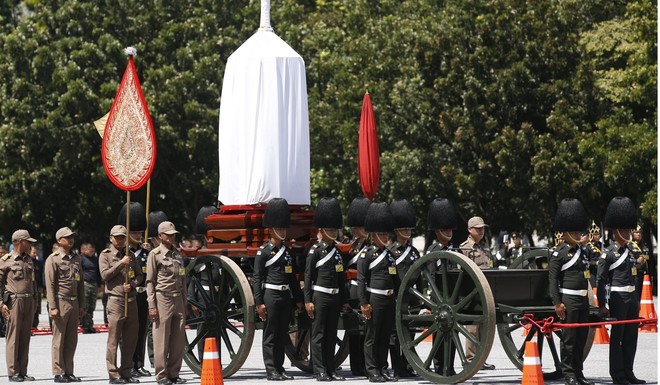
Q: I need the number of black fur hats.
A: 11